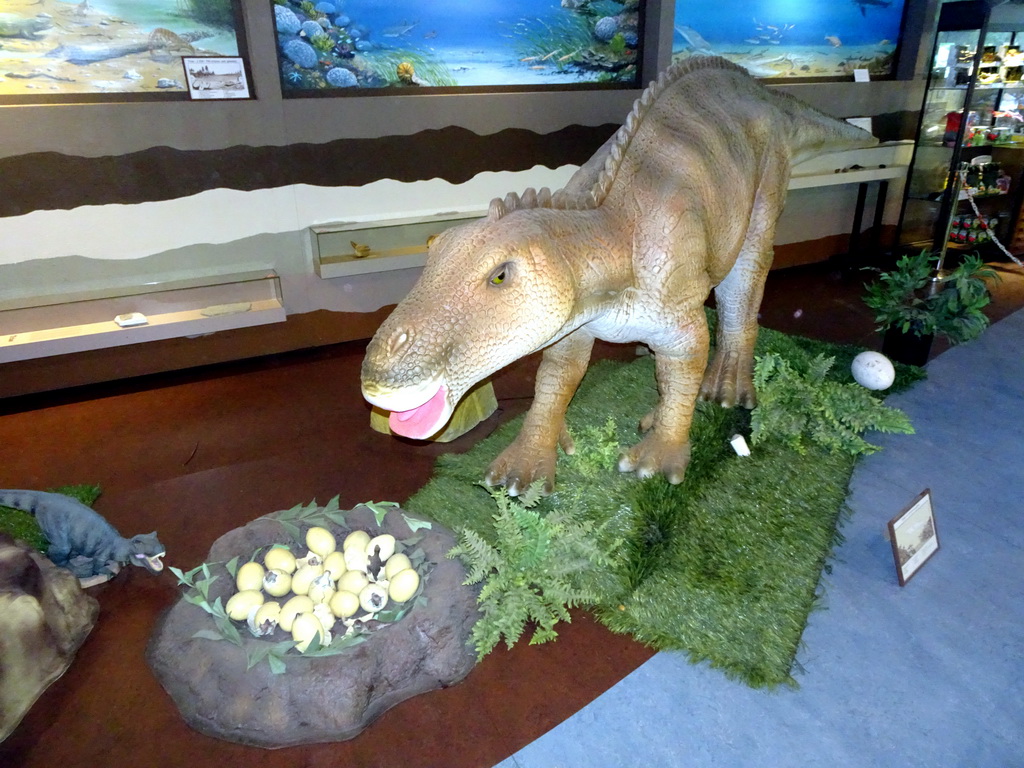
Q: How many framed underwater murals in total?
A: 3